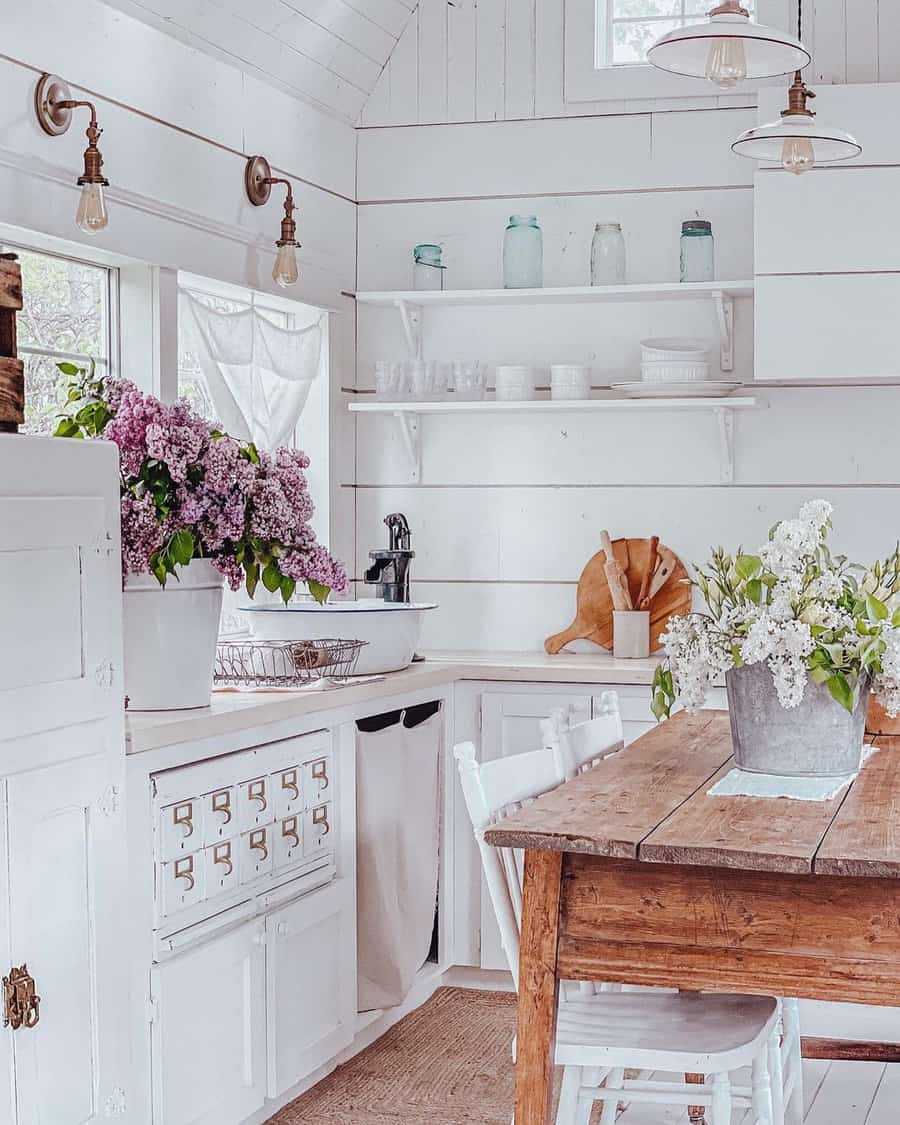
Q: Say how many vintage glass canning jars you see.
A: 4